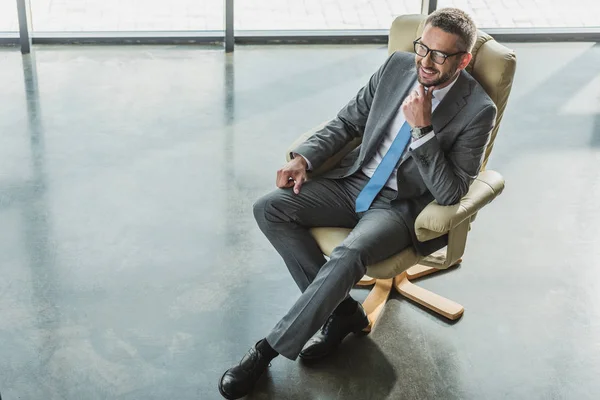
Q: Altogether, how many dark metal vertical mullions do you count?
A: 3